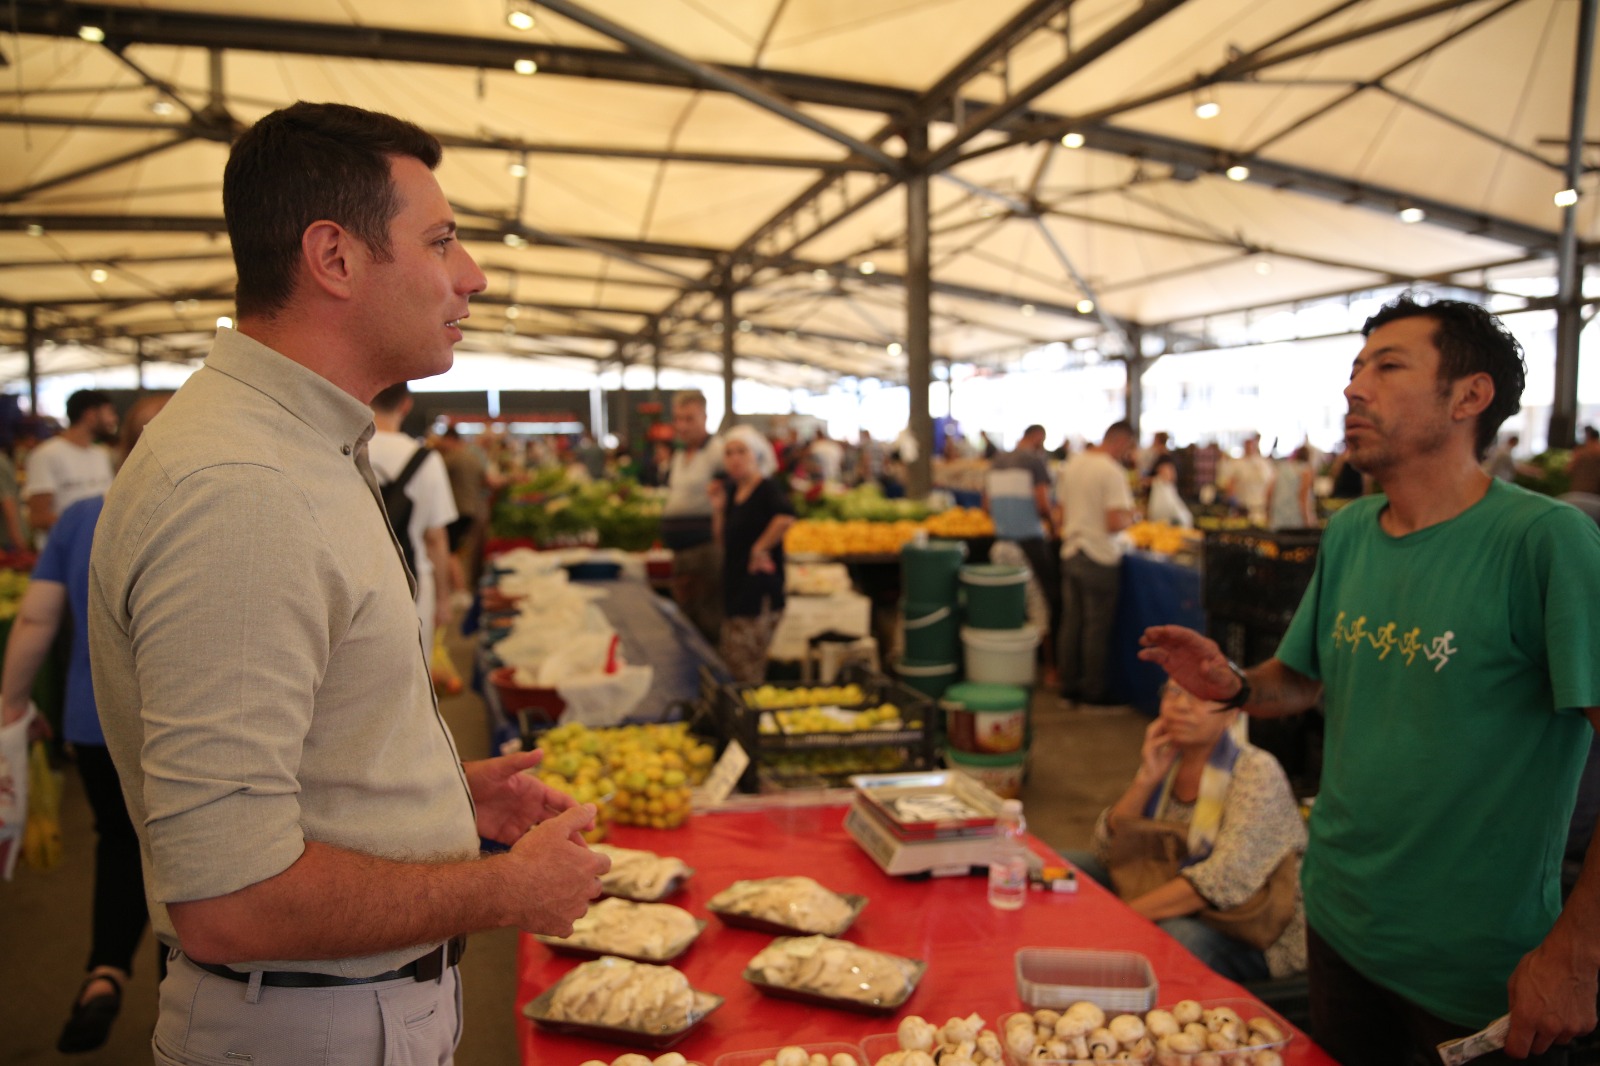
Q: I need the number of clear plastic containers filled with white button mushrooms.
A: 5